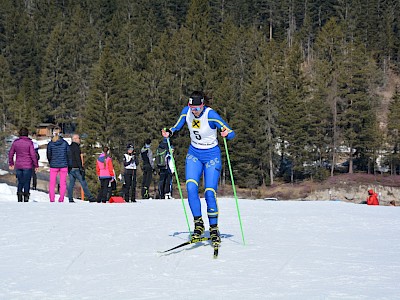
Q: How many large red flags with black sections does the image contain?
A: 0